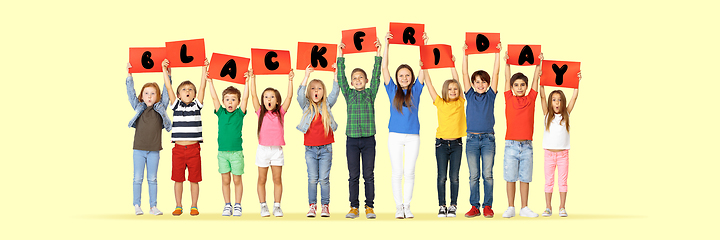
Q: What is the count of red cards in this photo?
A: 11